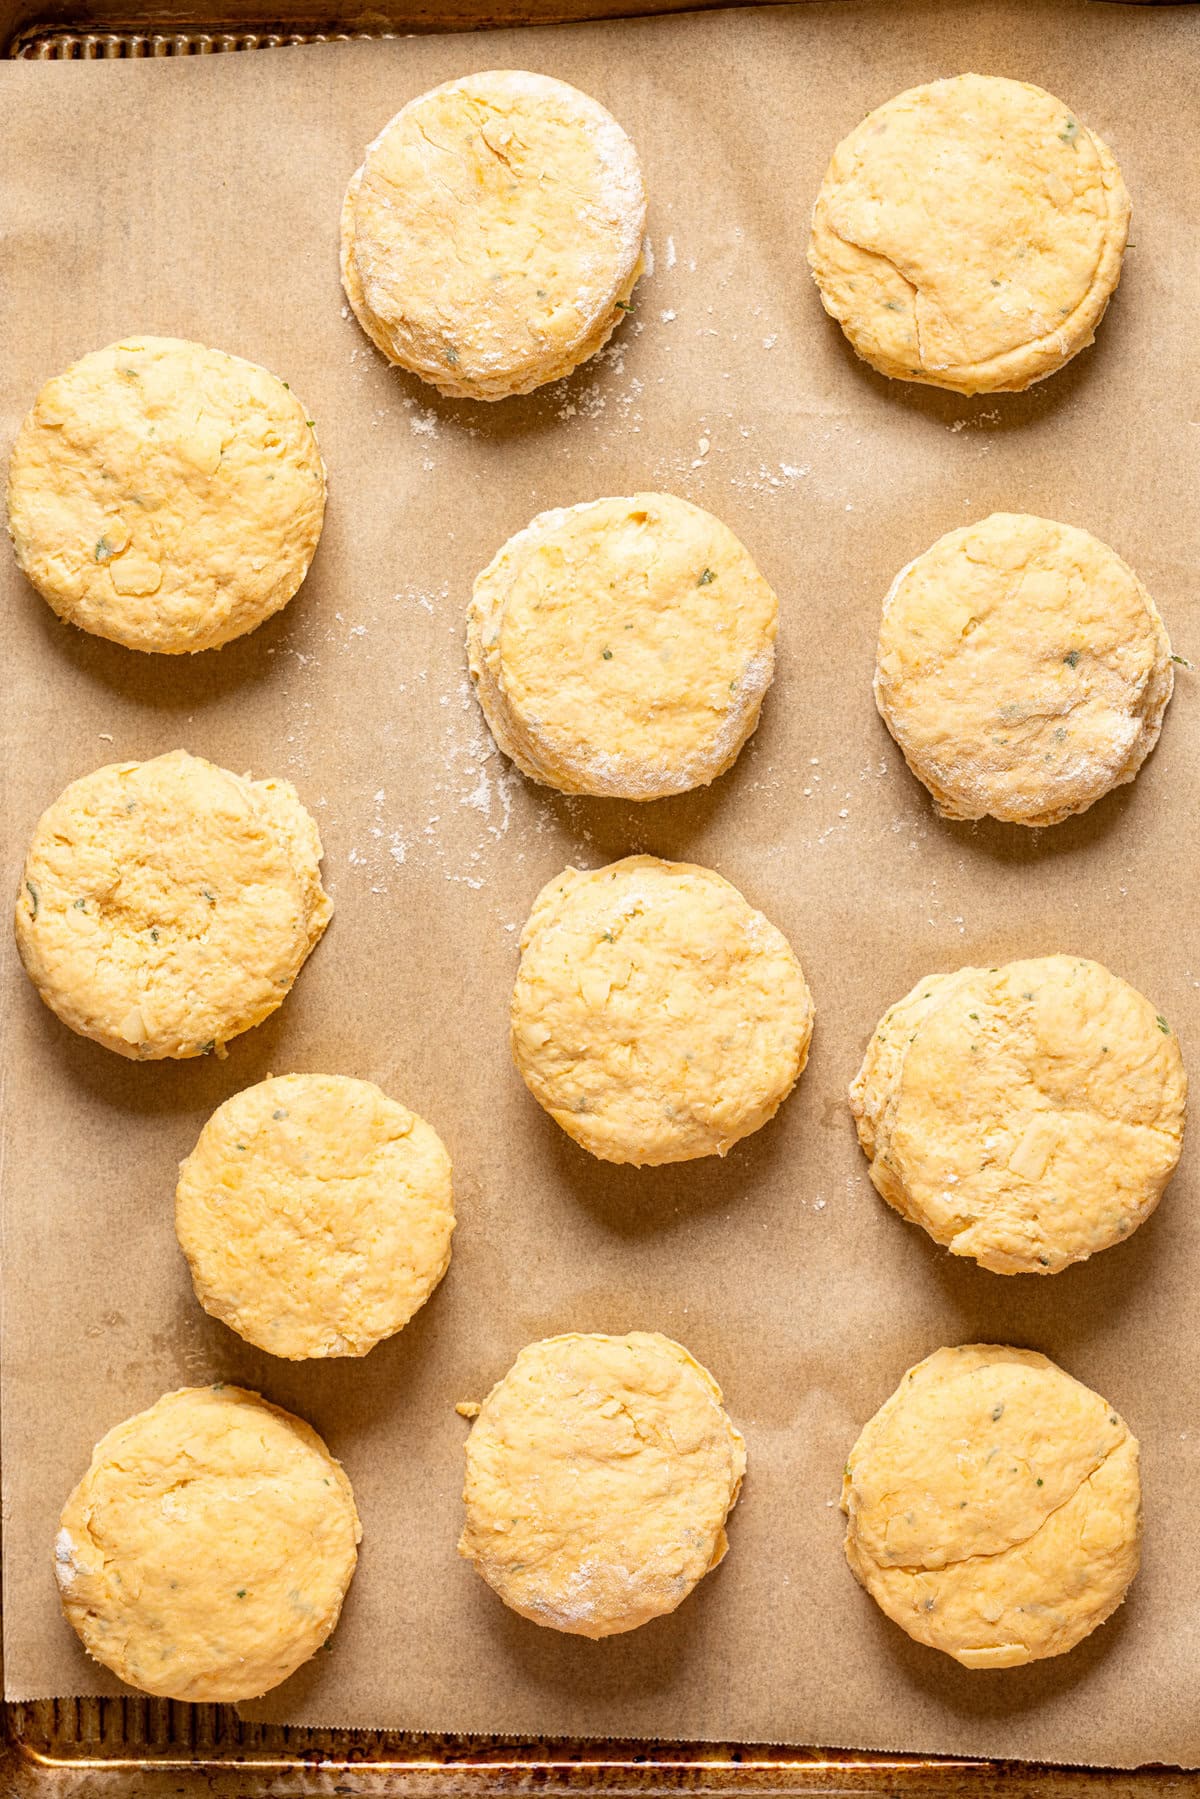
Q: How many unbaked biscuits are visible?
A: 12